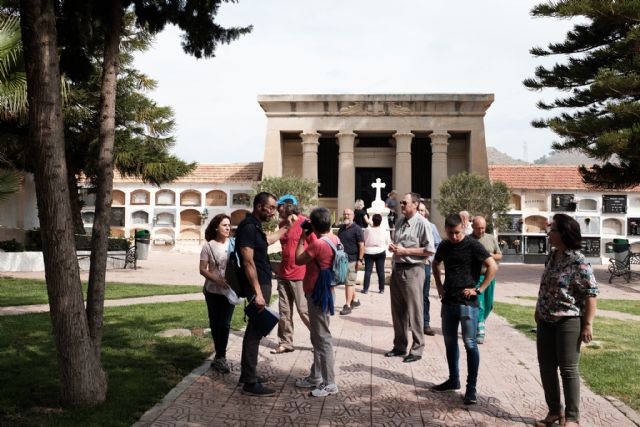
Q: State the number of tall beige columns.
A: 4